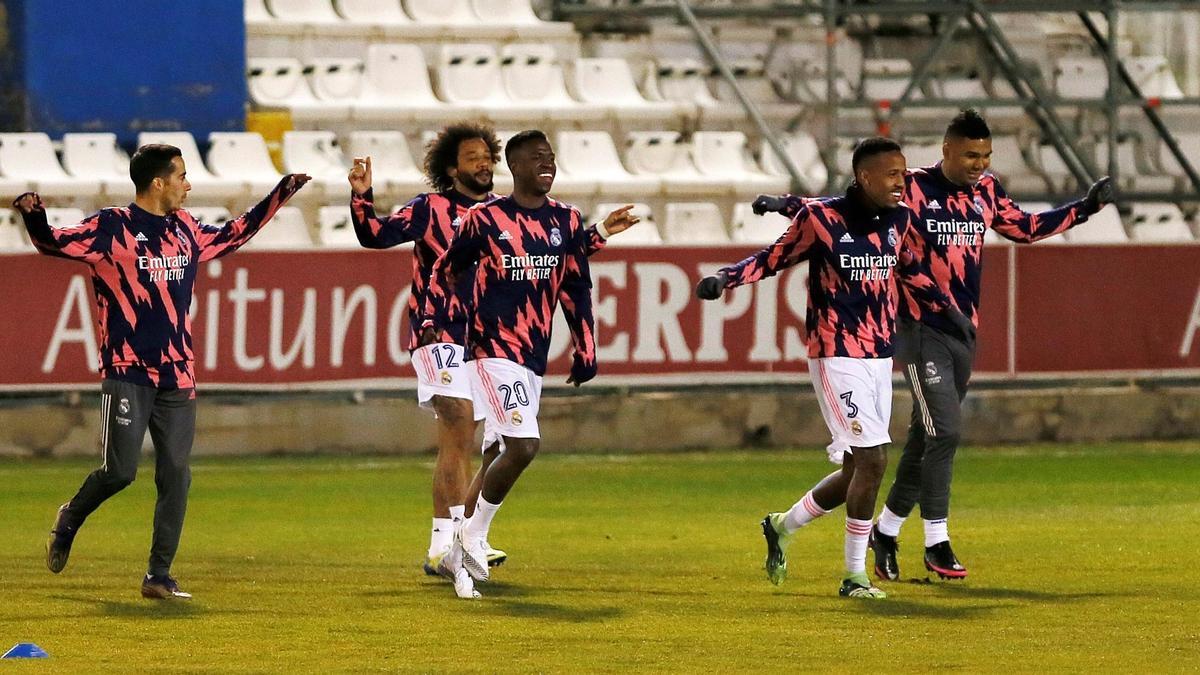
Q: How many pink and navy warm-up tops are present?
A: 5